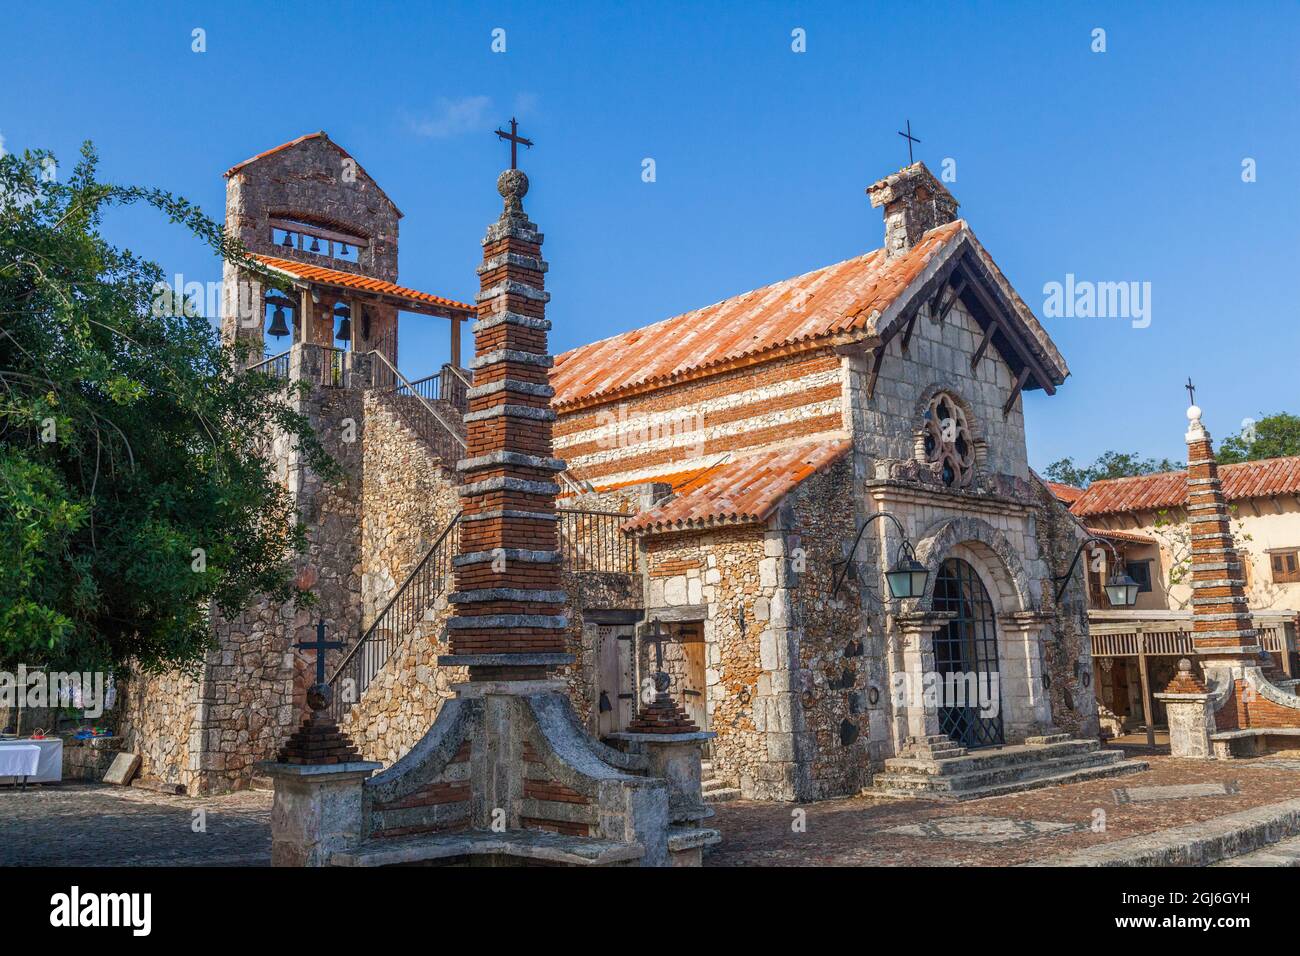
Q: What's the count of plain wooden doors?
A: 2